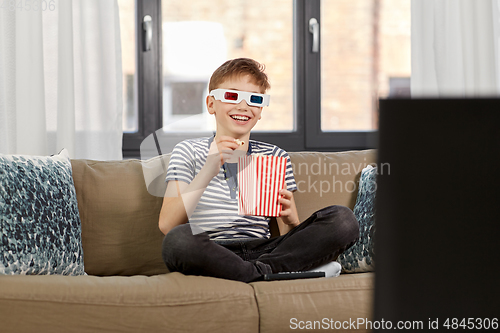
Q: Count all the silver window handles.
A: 2